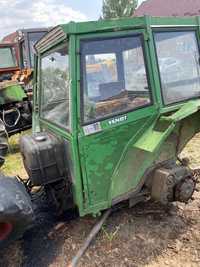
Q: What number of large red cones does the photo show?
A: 0